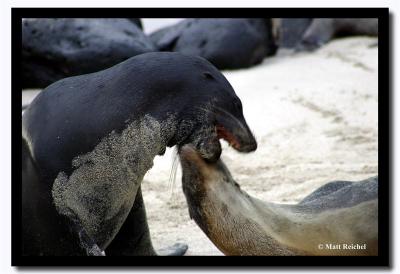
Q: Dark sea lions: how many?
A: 1